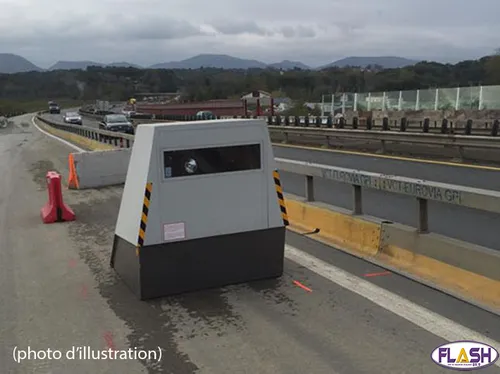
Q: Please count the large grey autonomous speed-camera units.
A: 1